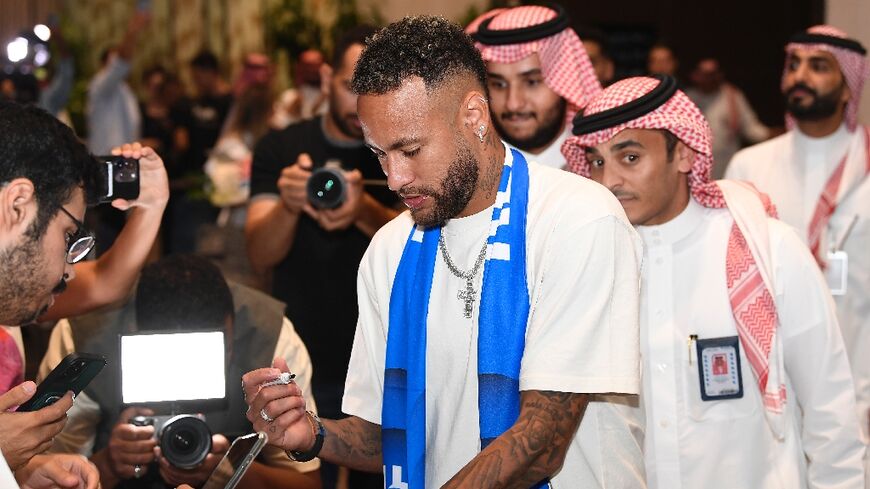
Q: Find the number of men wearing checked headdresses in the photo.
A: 3